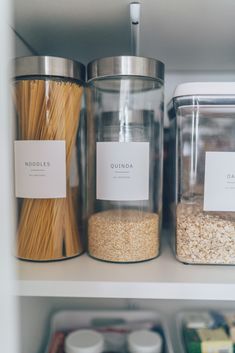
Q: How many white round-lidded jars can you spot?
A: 2